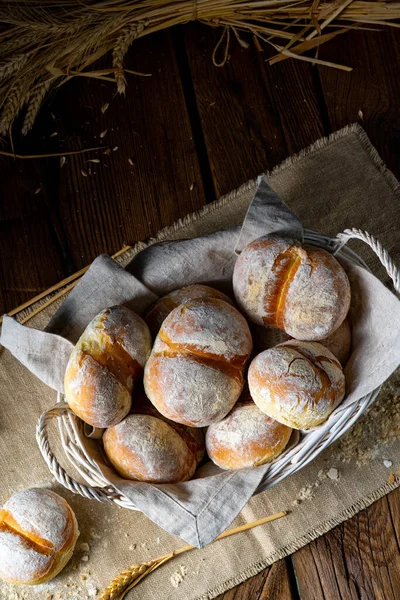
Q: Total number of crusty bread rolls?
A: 9